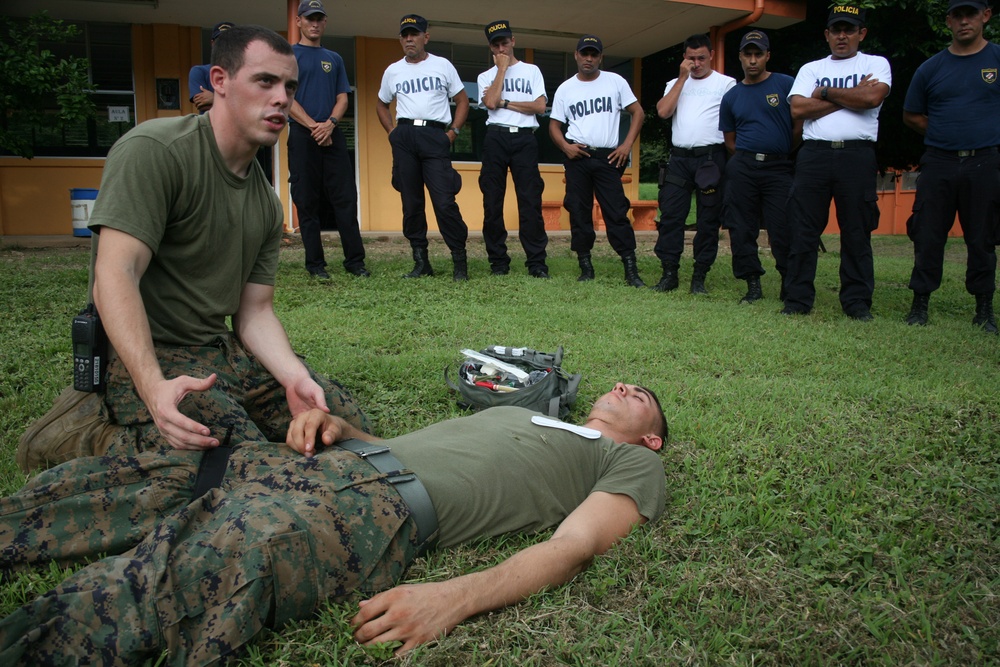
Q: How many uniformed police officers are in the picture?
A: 9